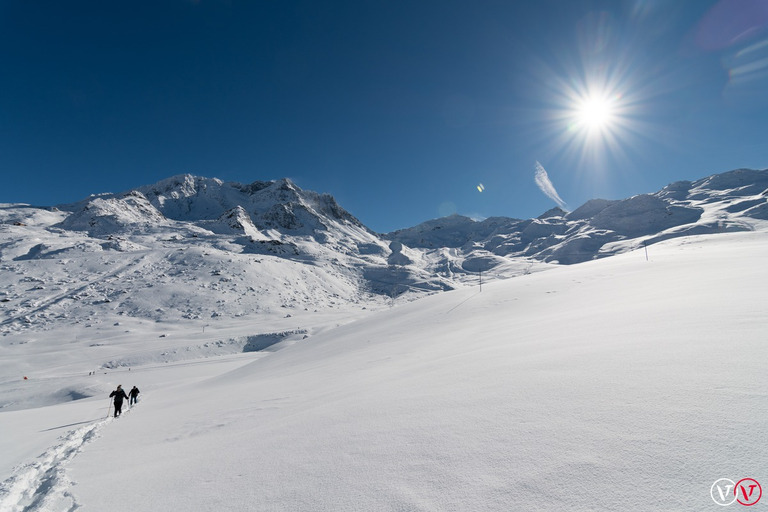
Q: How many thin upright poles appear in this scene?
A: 2